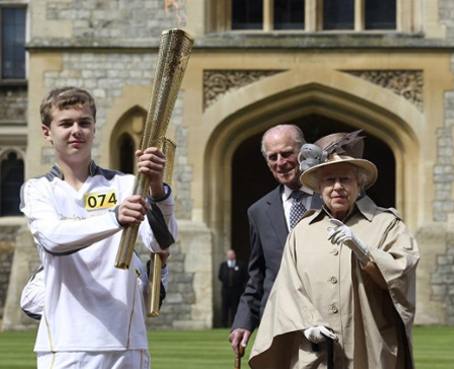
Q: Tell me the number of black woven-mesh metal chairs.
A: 0